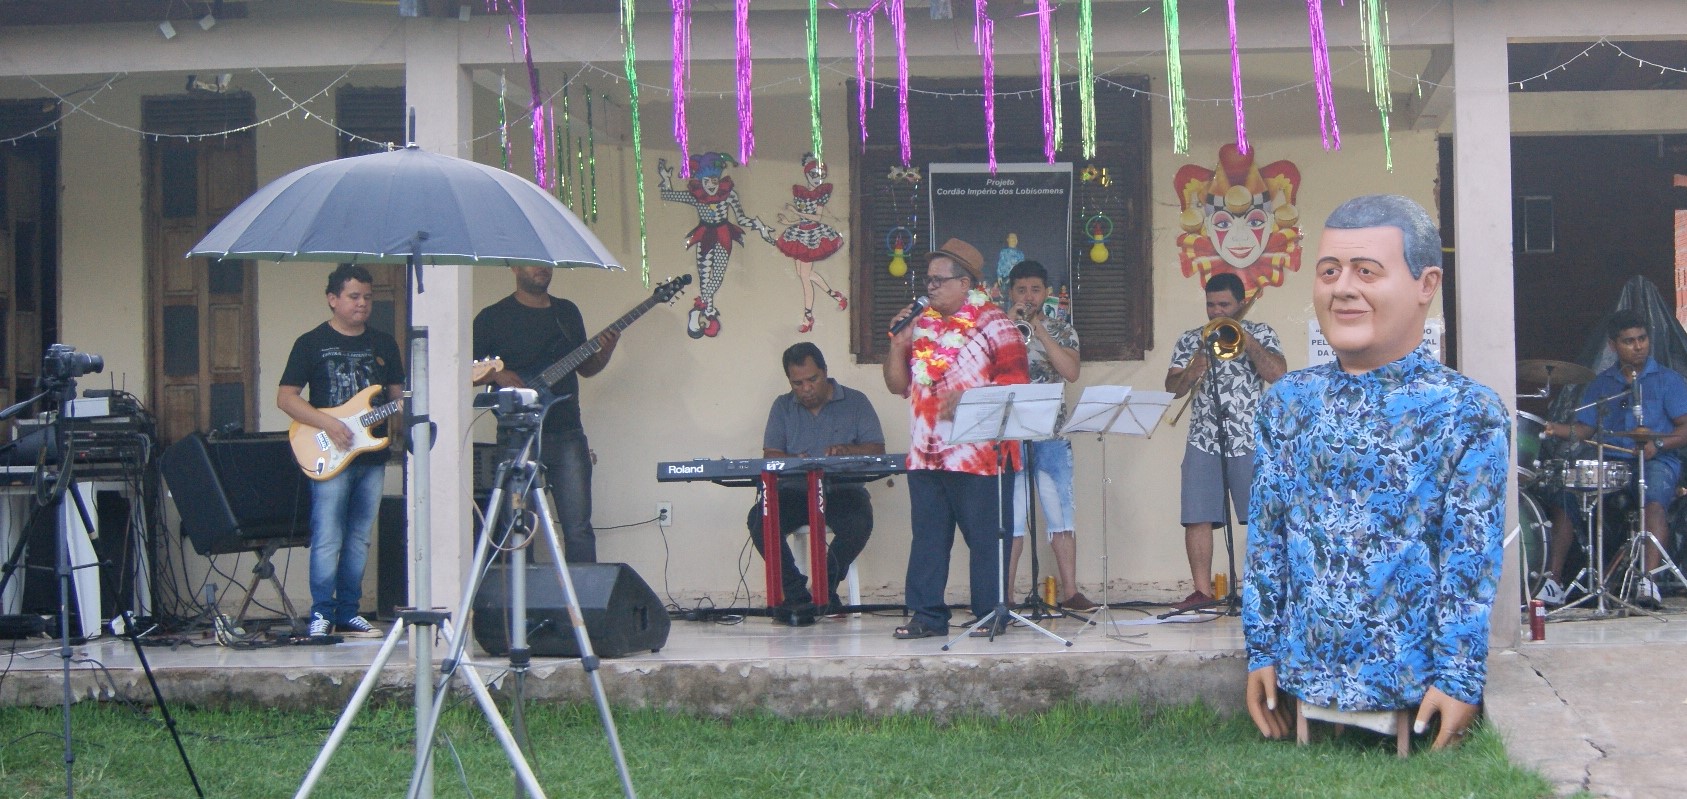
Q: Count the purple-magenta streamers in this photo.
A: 9